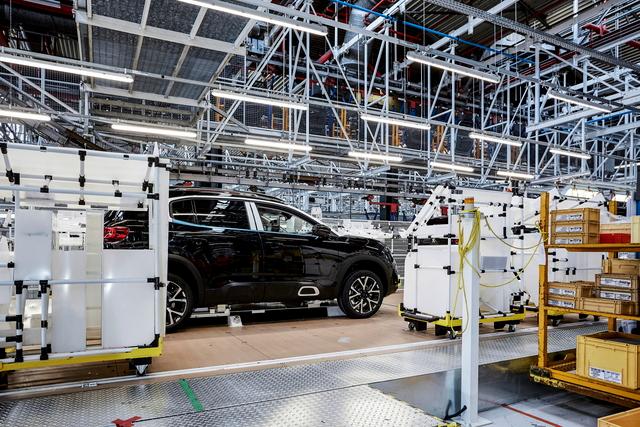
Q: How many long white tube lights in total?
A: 14